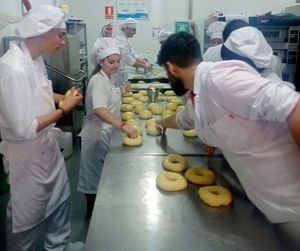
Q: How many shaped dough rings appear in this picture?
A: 4